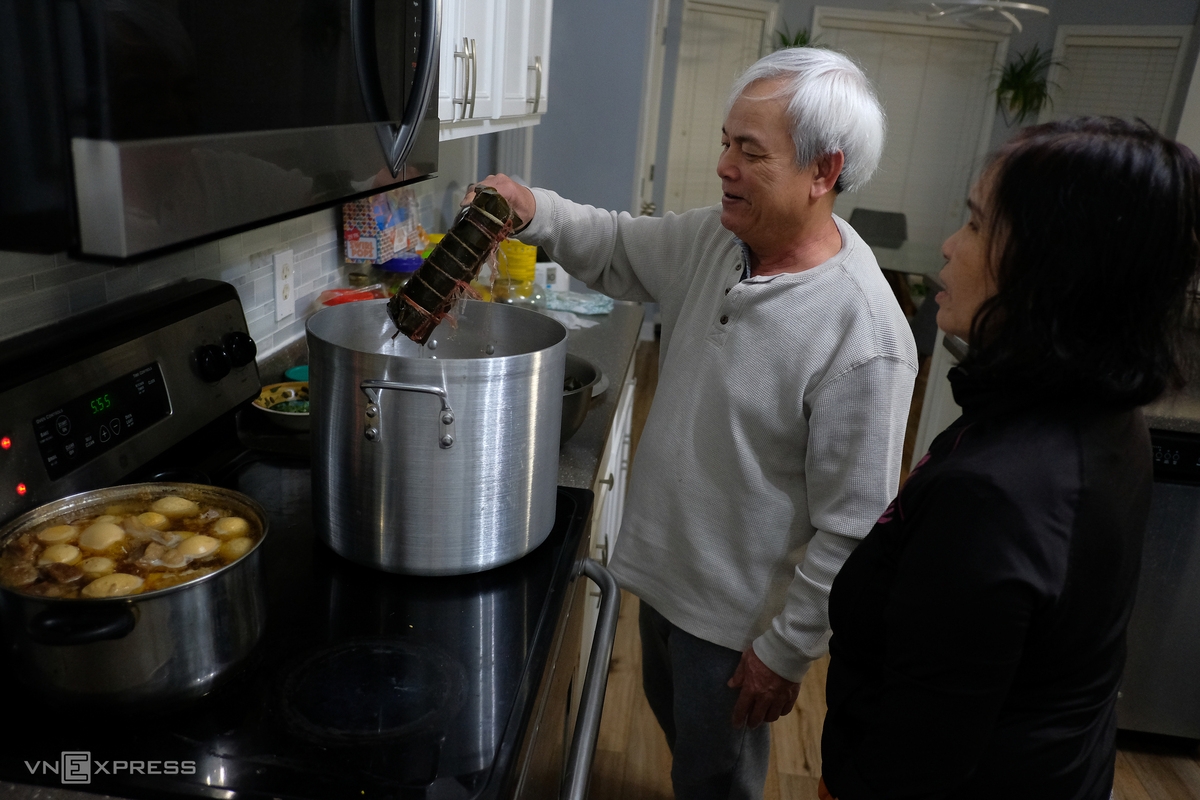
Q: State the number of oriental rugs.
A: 0